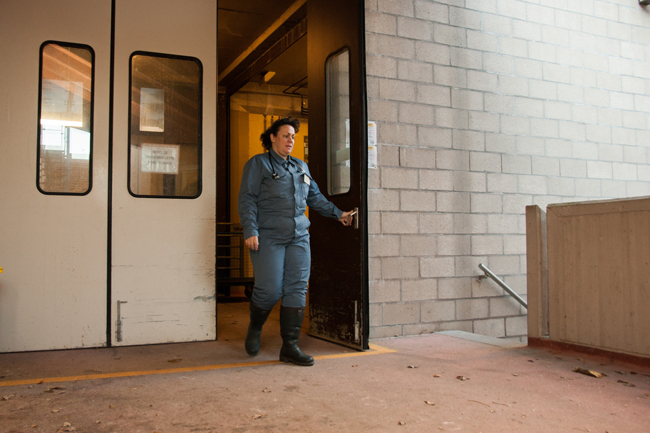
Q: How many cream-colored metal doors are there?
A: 2